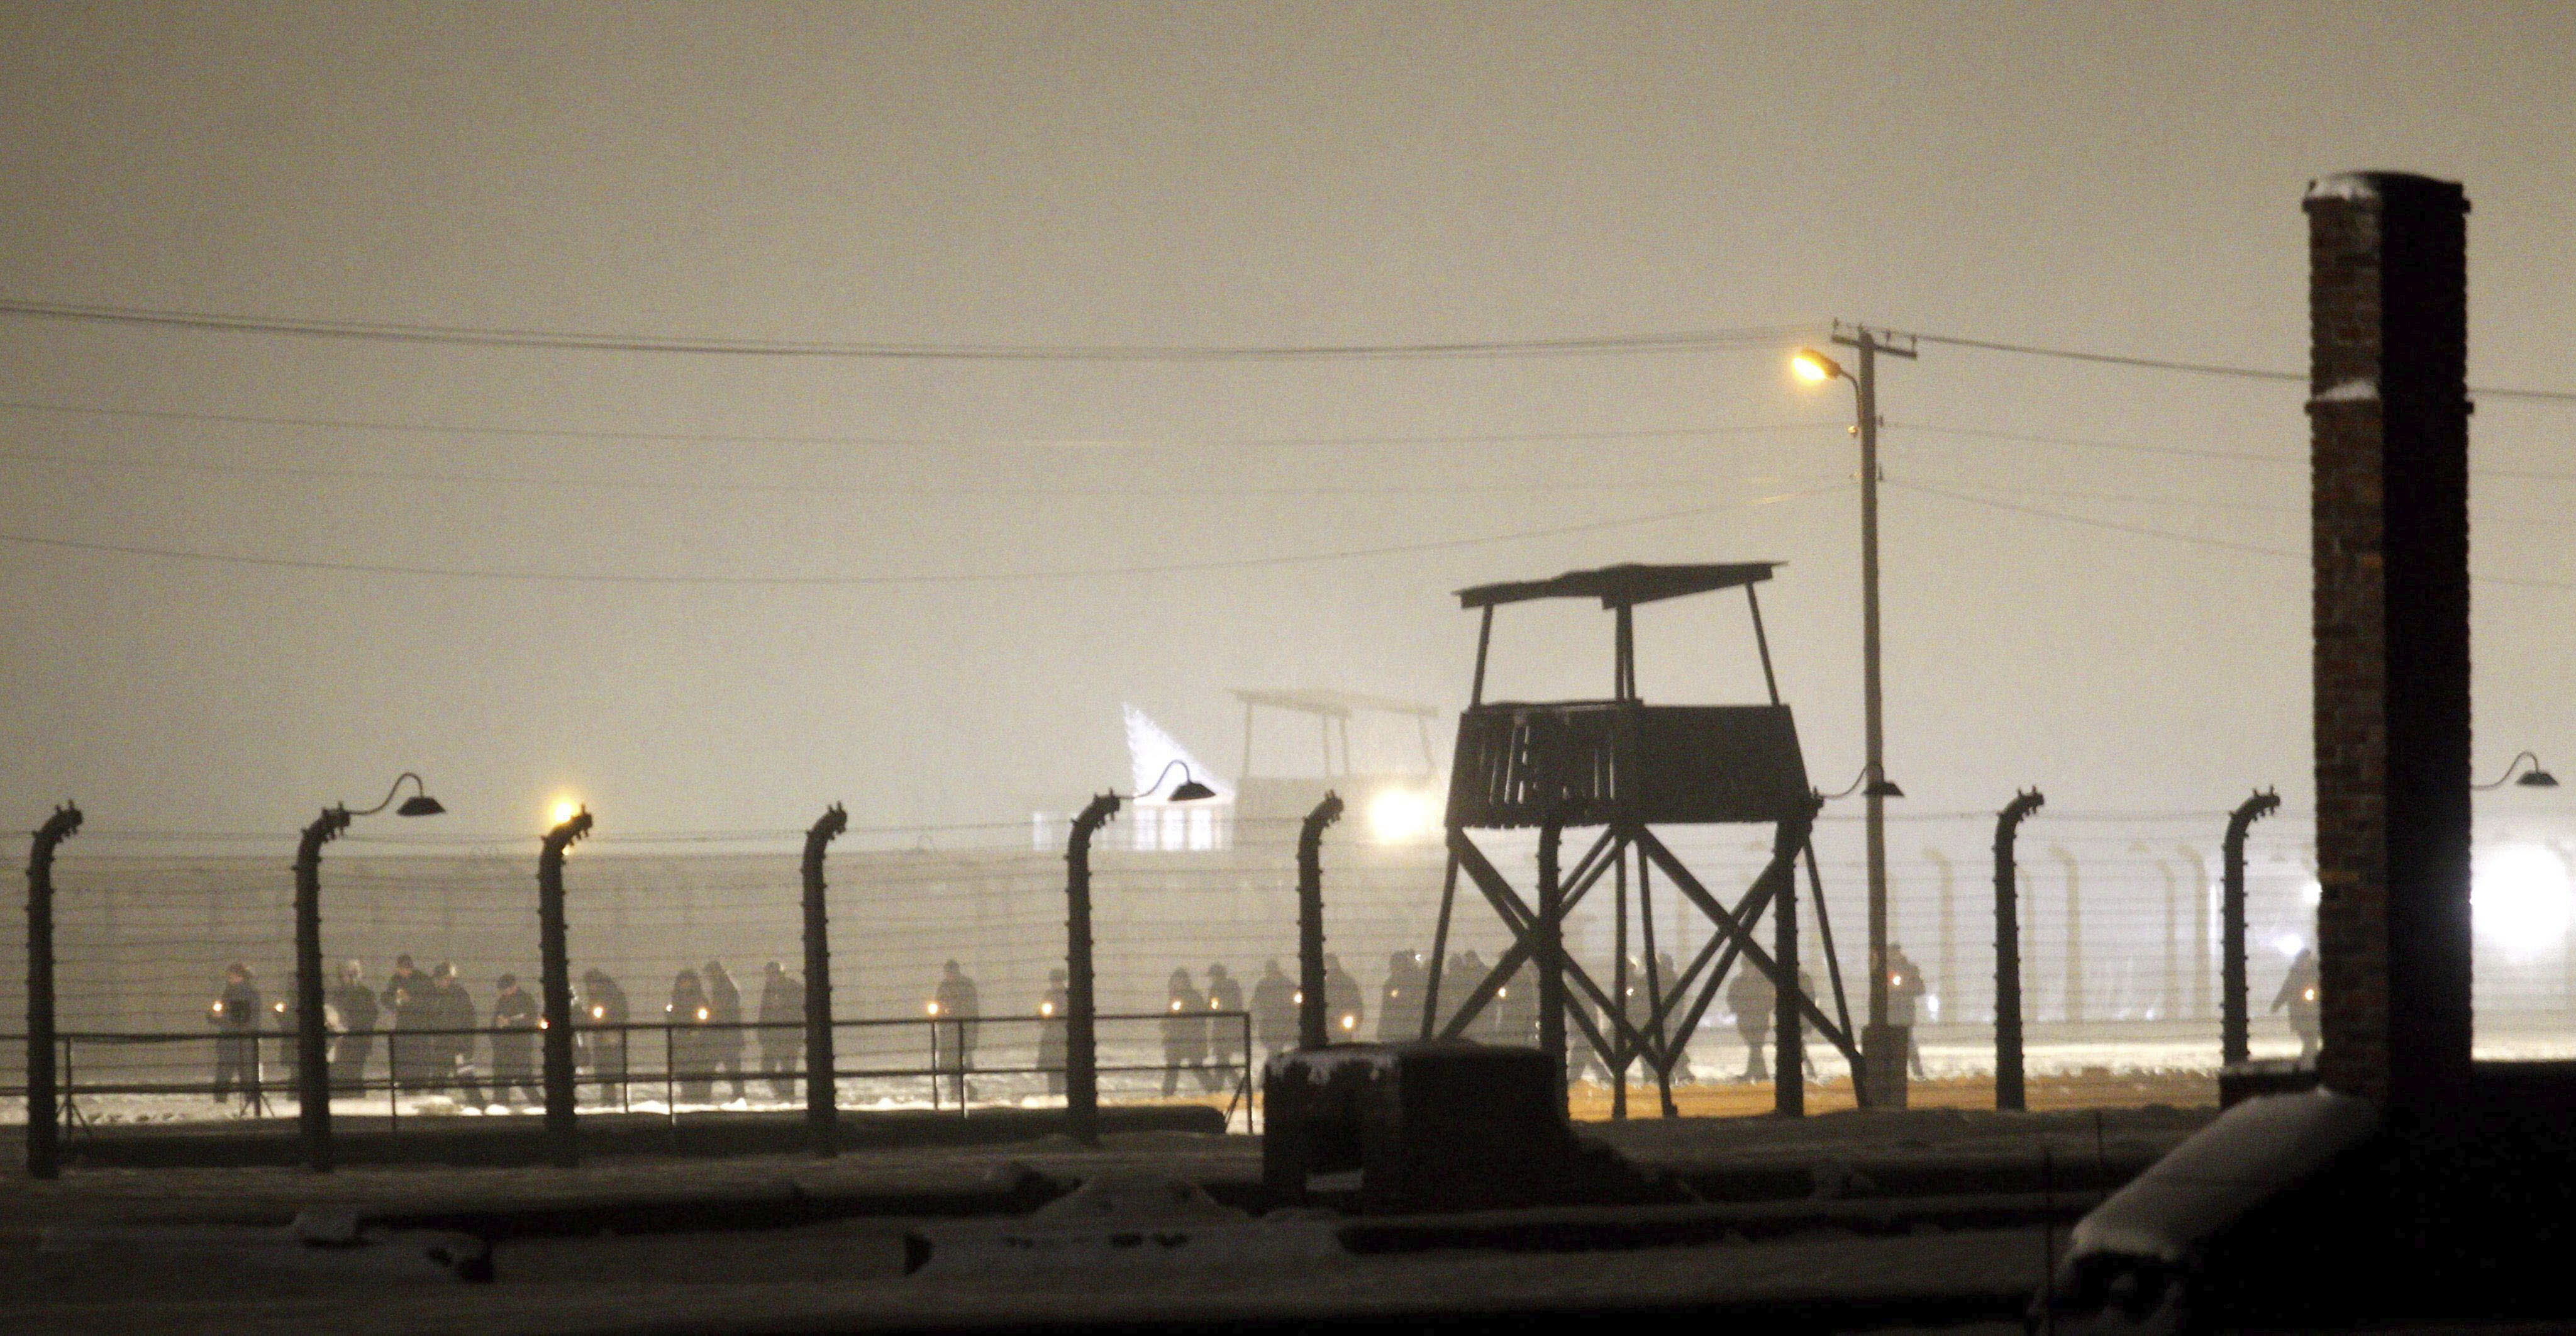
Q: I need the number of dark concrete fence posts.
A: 10